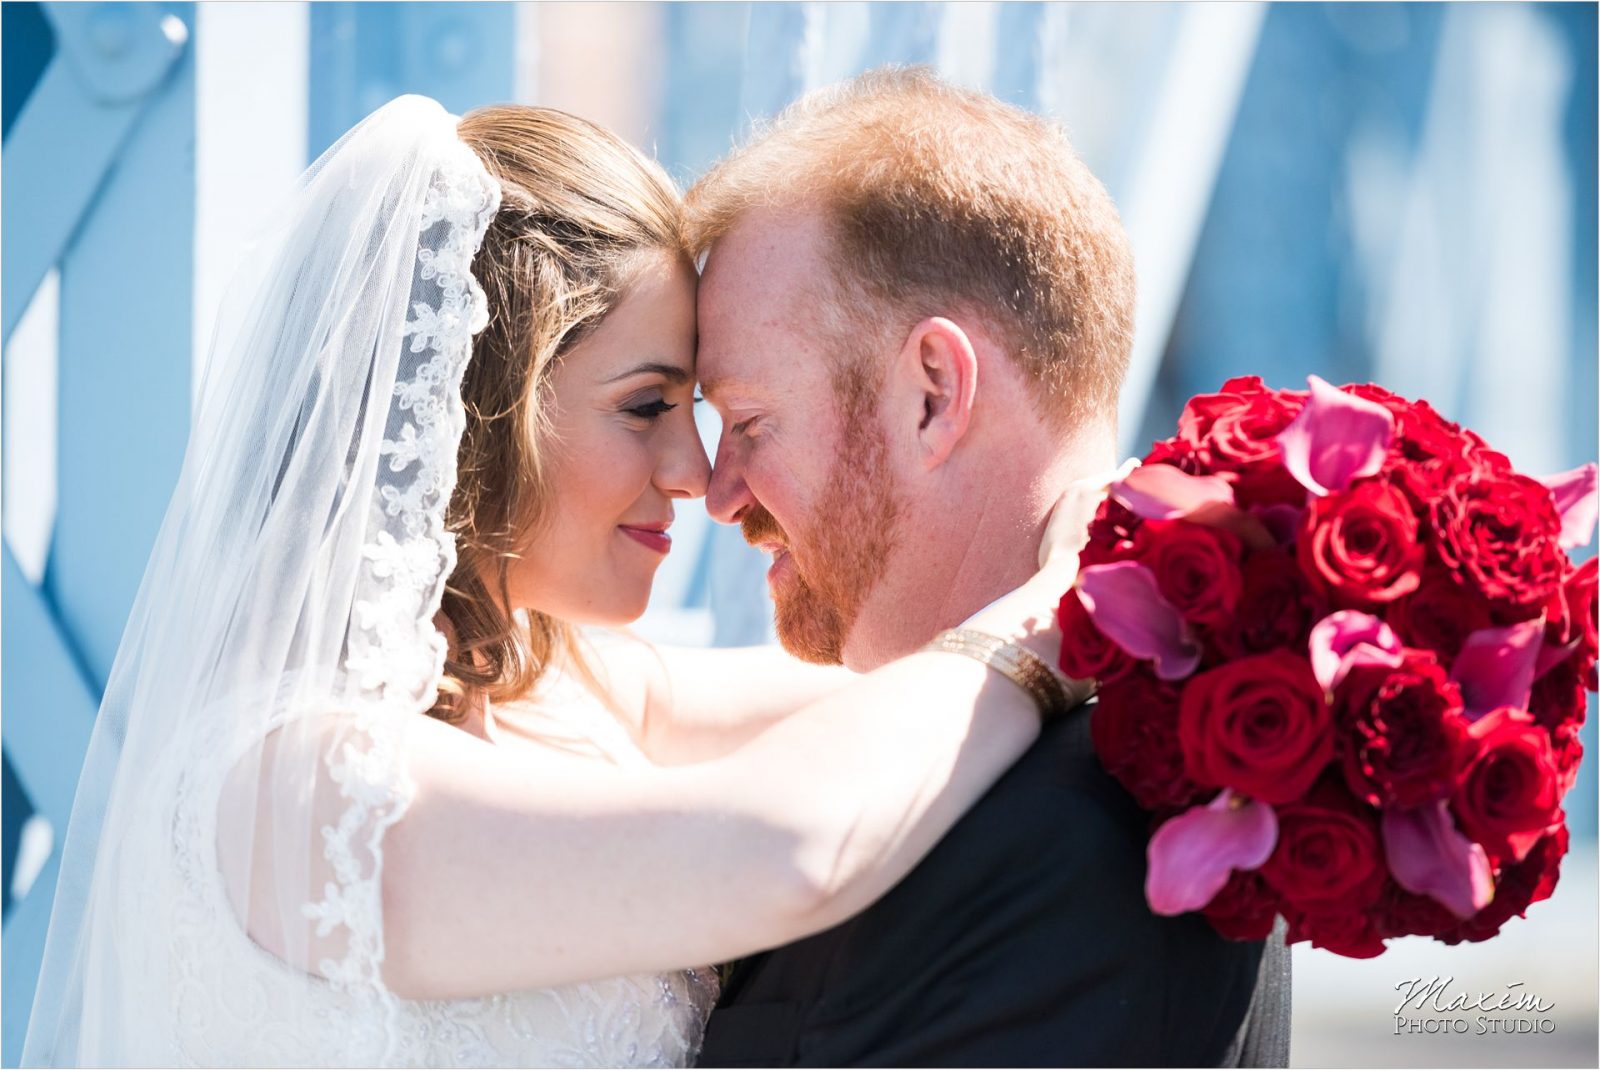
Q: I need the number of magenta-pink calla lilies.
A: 8